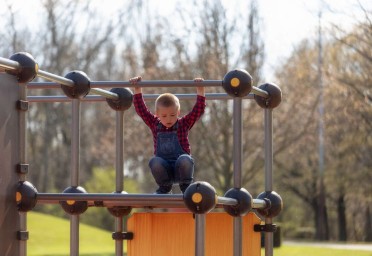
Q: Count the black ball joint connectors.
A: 11